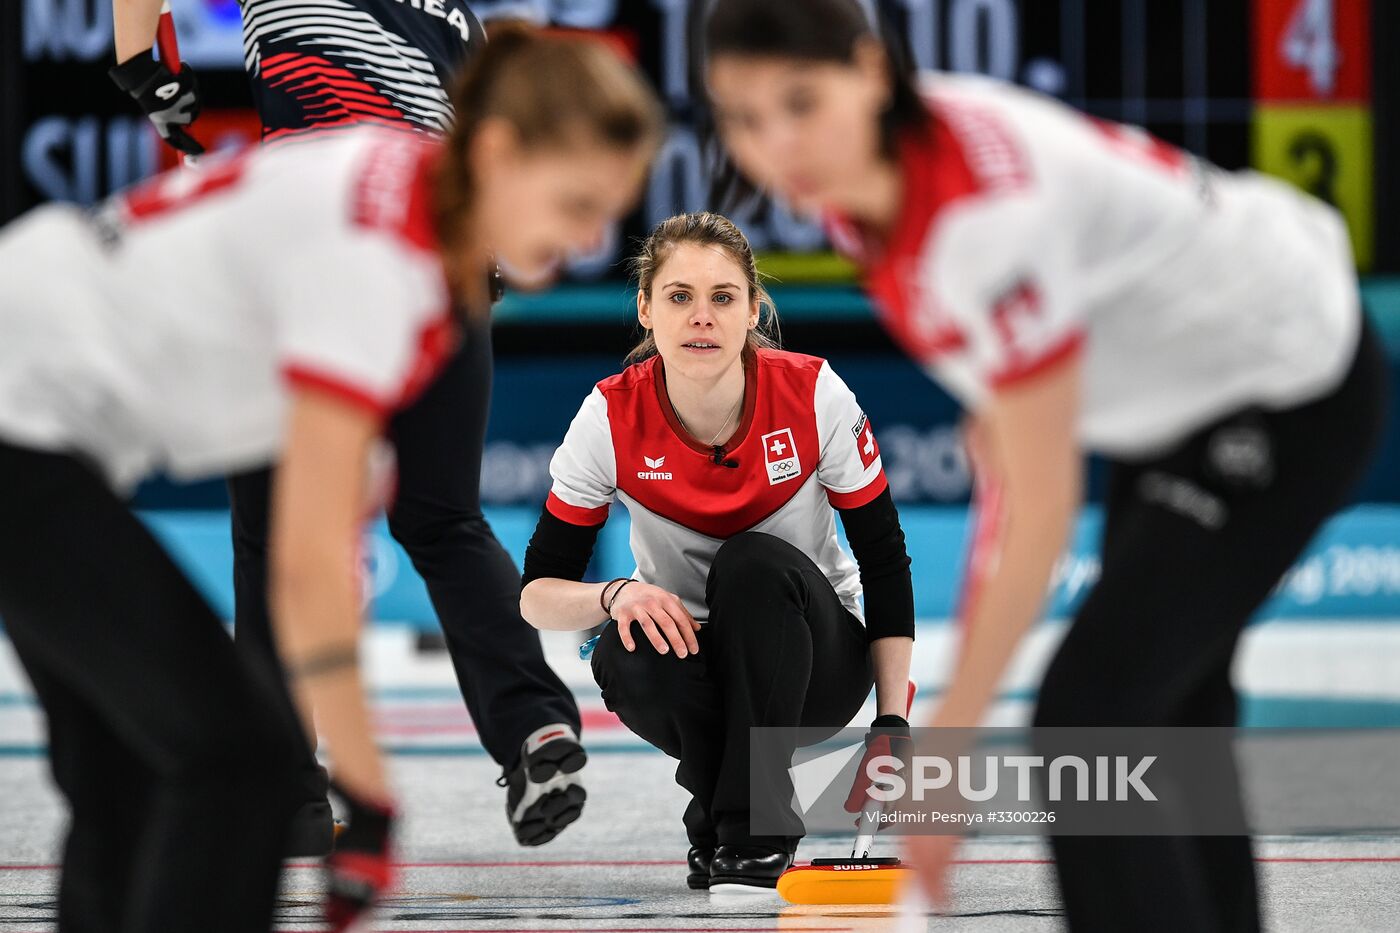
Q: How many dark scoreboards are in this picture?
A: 1